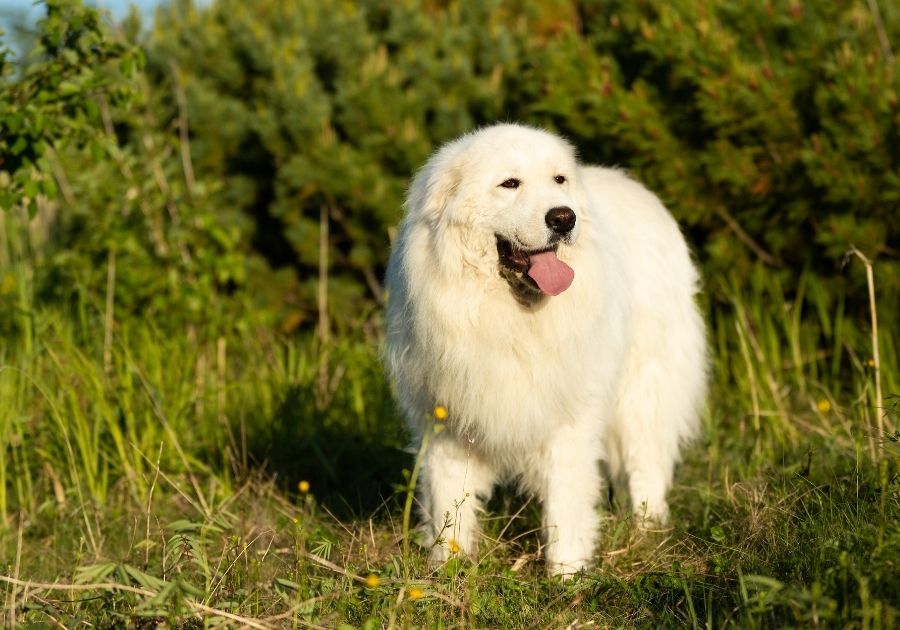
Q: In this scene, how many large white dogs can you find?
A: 1